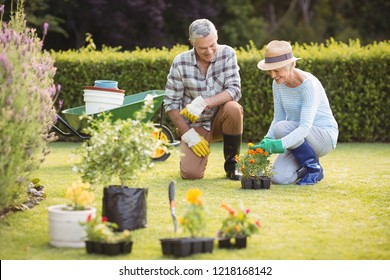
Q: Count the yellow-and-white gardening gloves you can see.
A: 2